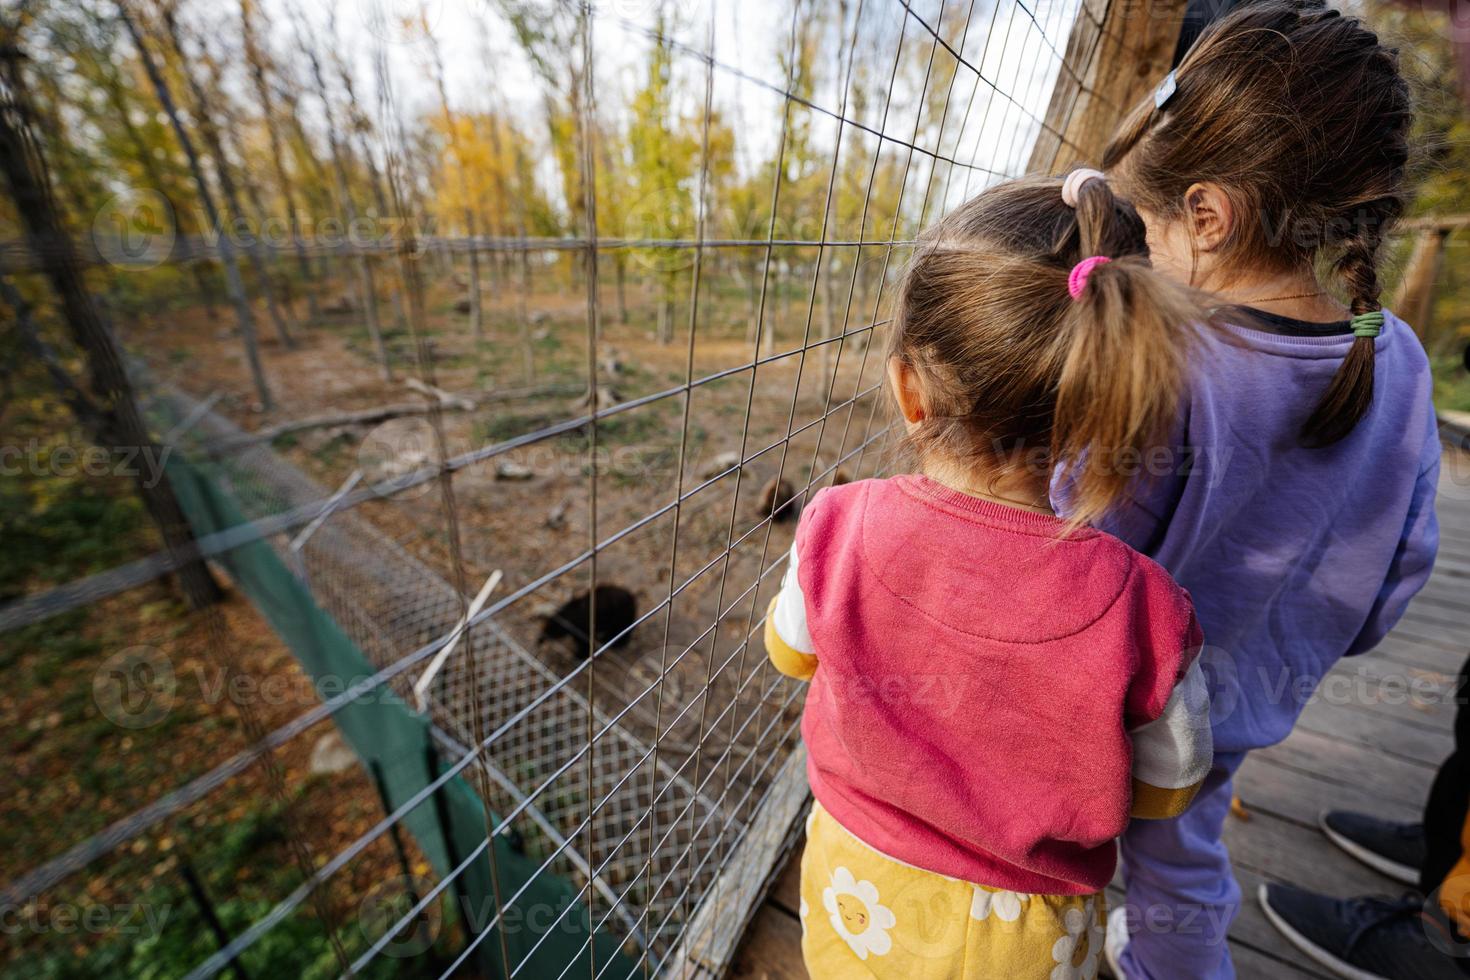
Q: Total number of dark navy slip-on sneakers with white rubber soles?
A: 2